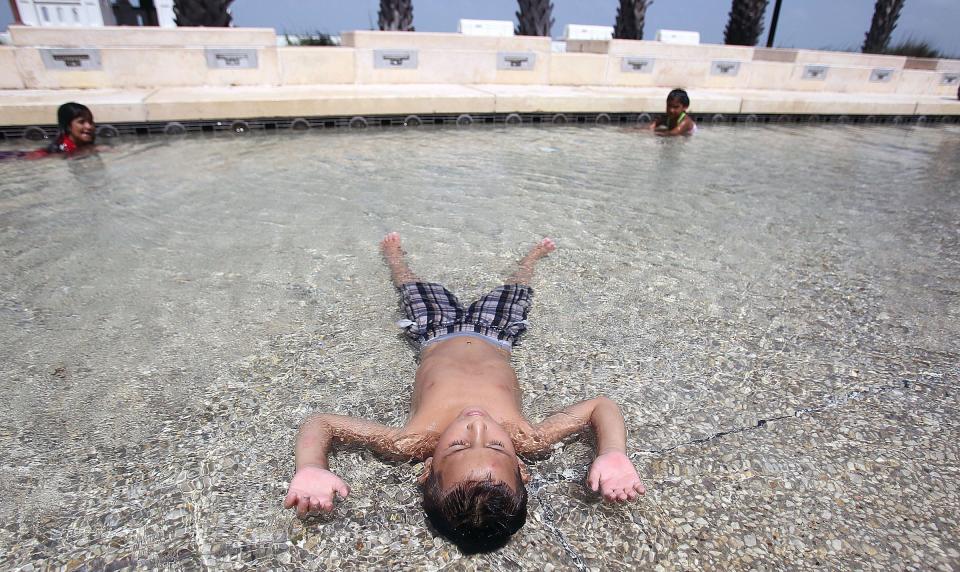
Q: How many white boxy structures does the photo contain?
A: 3